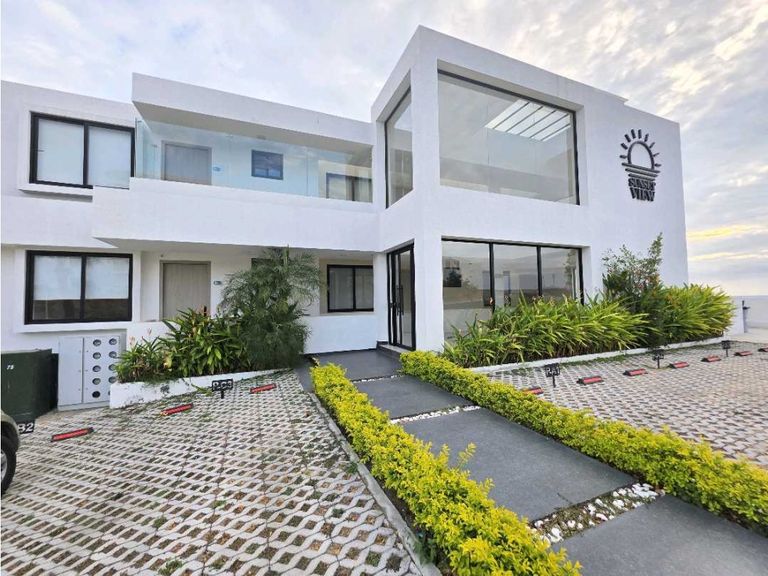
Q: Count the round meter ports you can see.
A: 10